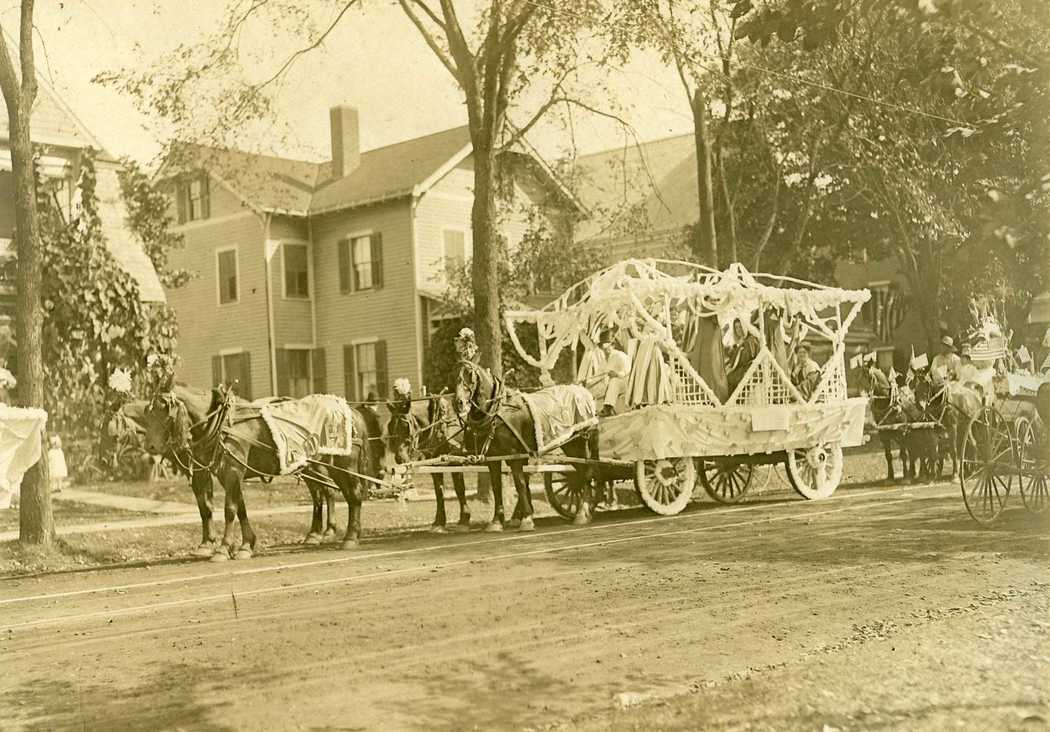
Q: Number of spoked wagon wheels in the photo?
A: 6